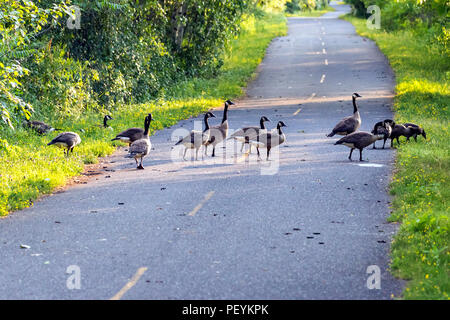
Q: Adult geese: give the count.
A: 11